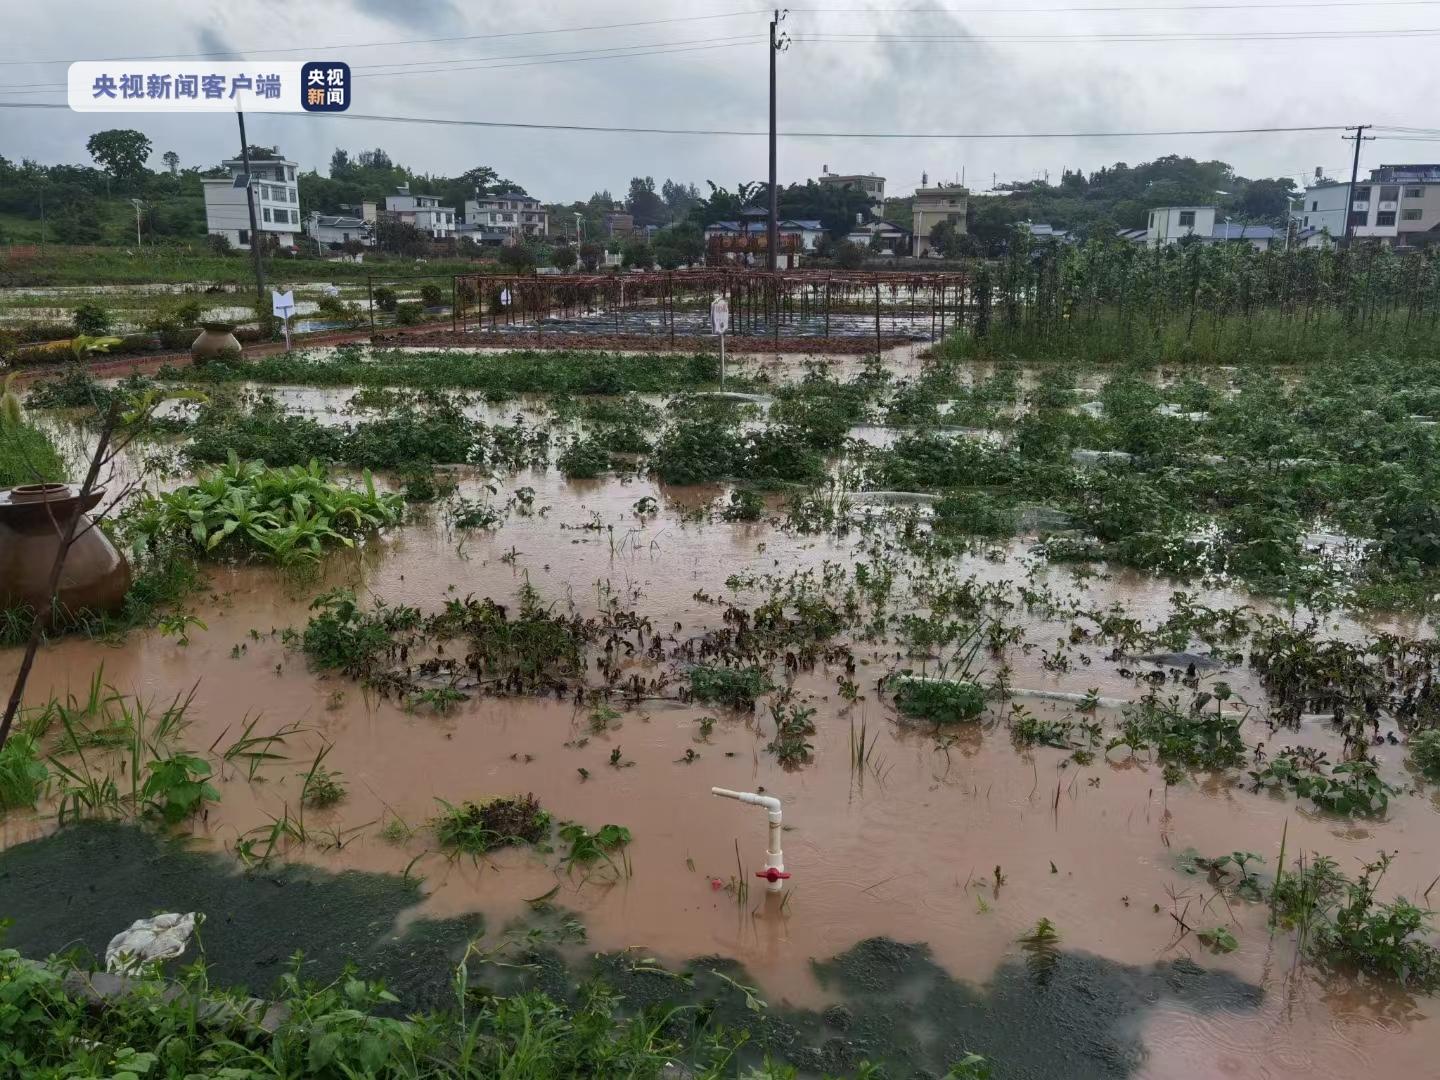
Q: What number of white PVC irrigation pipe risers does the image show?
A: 1